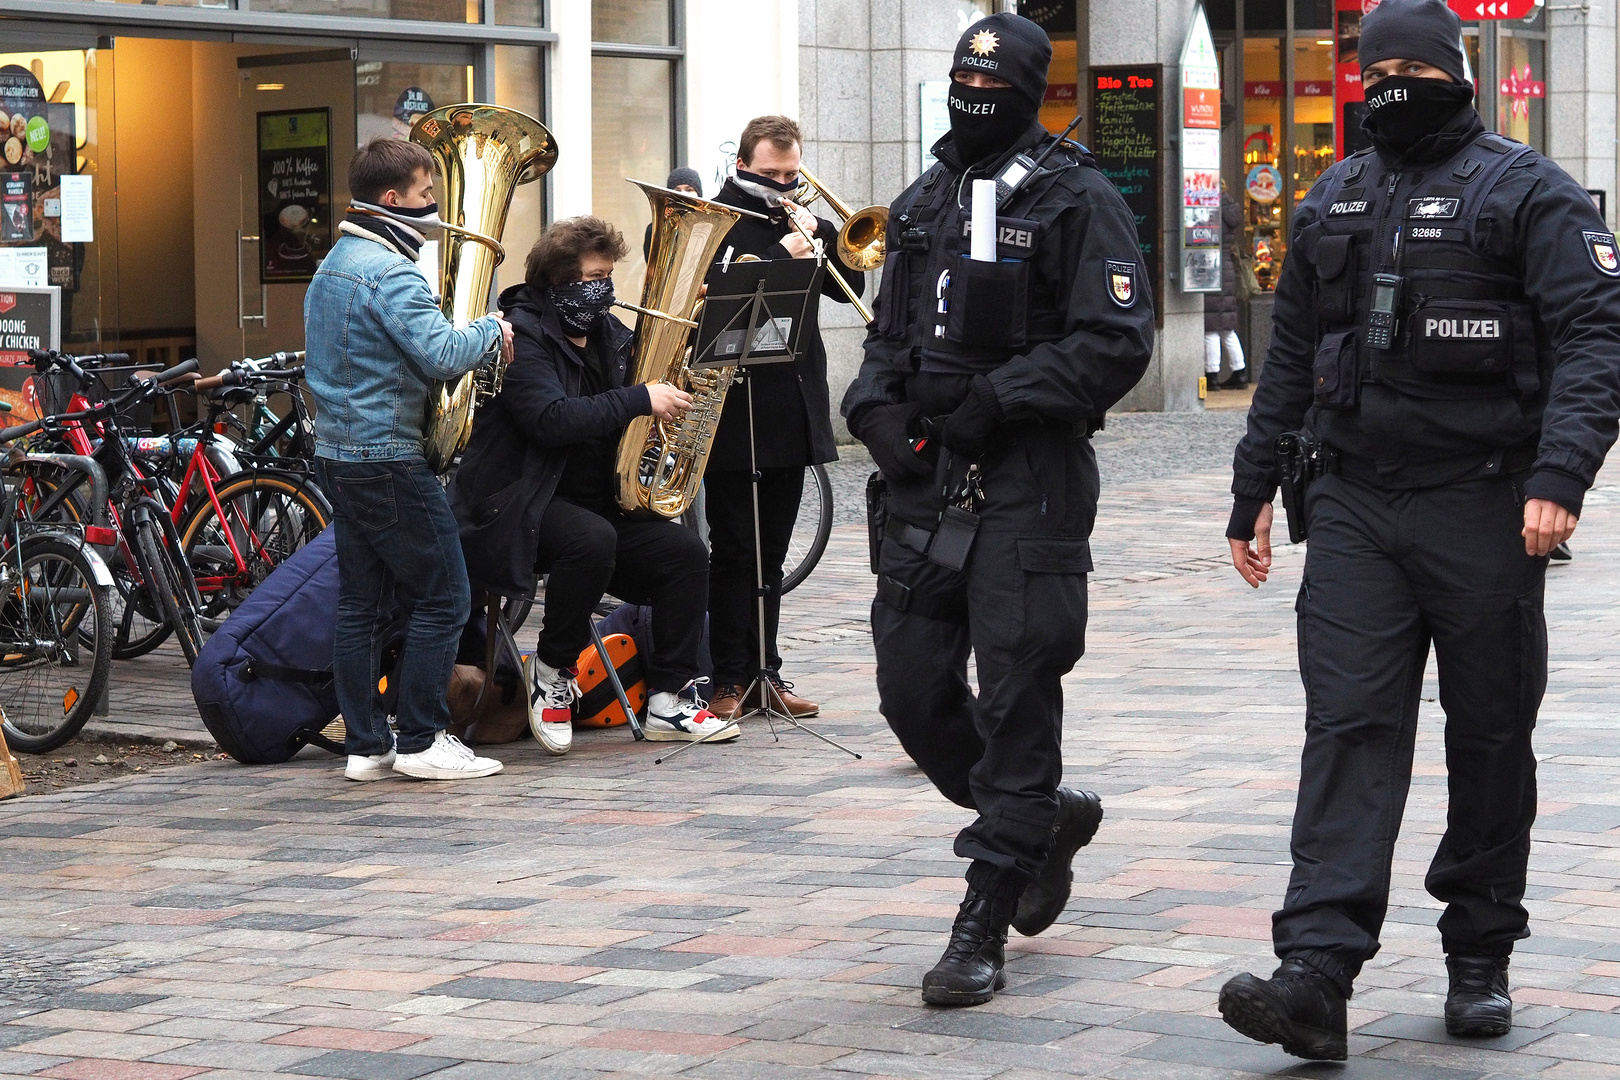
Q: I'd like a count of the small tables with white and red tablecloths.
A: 0